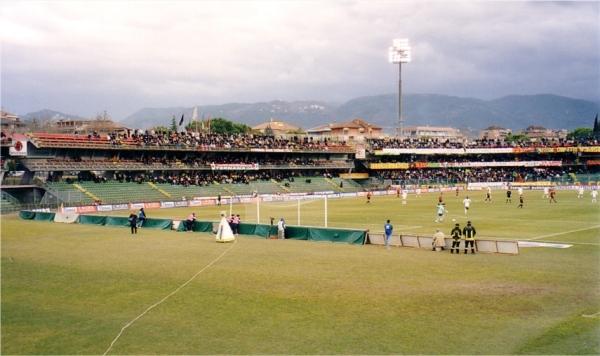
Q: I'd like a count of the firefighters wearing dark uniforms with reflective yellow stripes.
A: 2